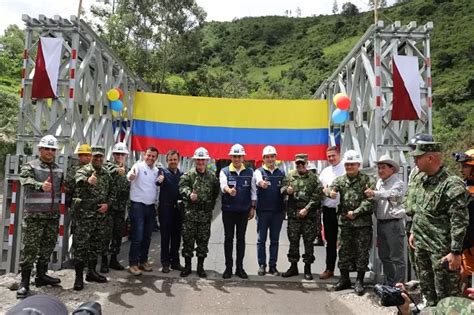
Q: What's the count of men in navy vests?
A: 2